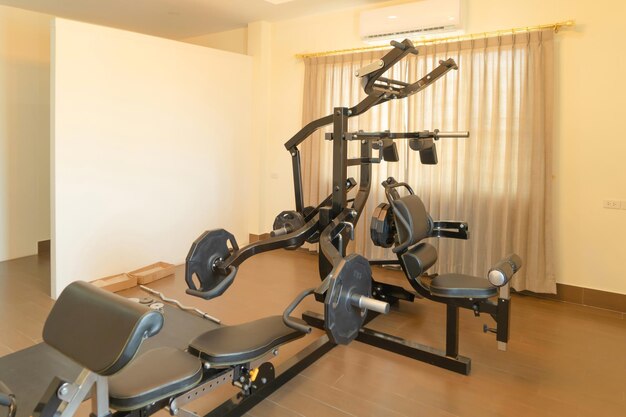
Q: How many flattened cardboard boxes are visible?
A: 2